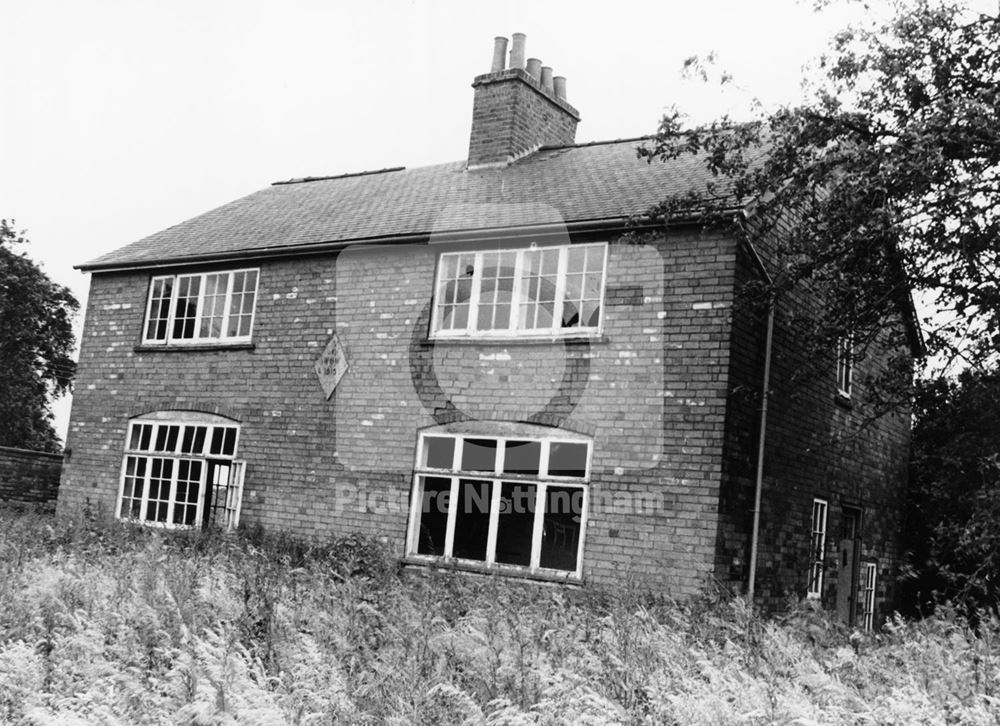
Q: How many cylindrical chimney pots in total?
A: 5